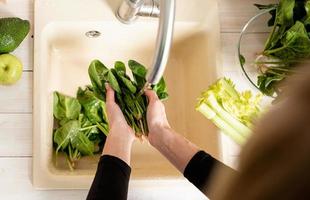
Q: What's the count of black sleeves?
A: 2